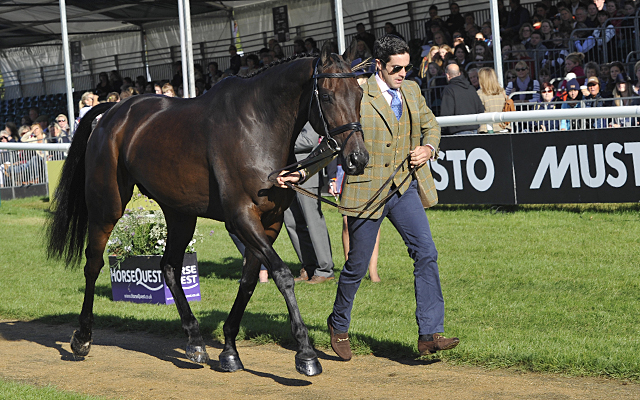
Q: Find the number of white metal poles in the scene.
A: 5